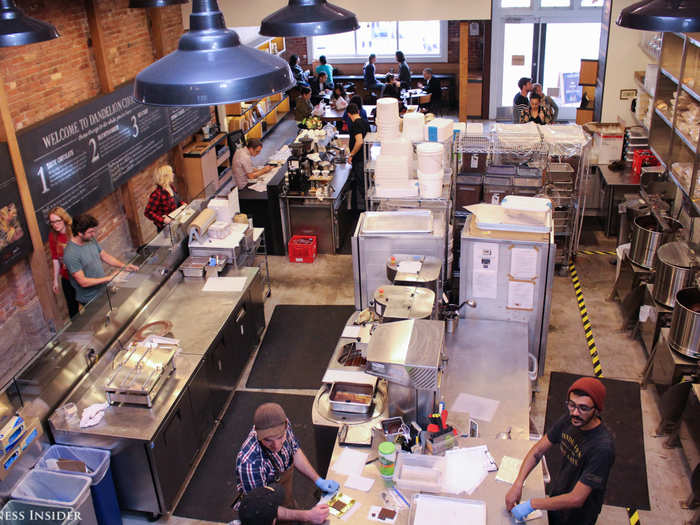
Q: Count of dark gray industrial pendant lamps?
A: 5